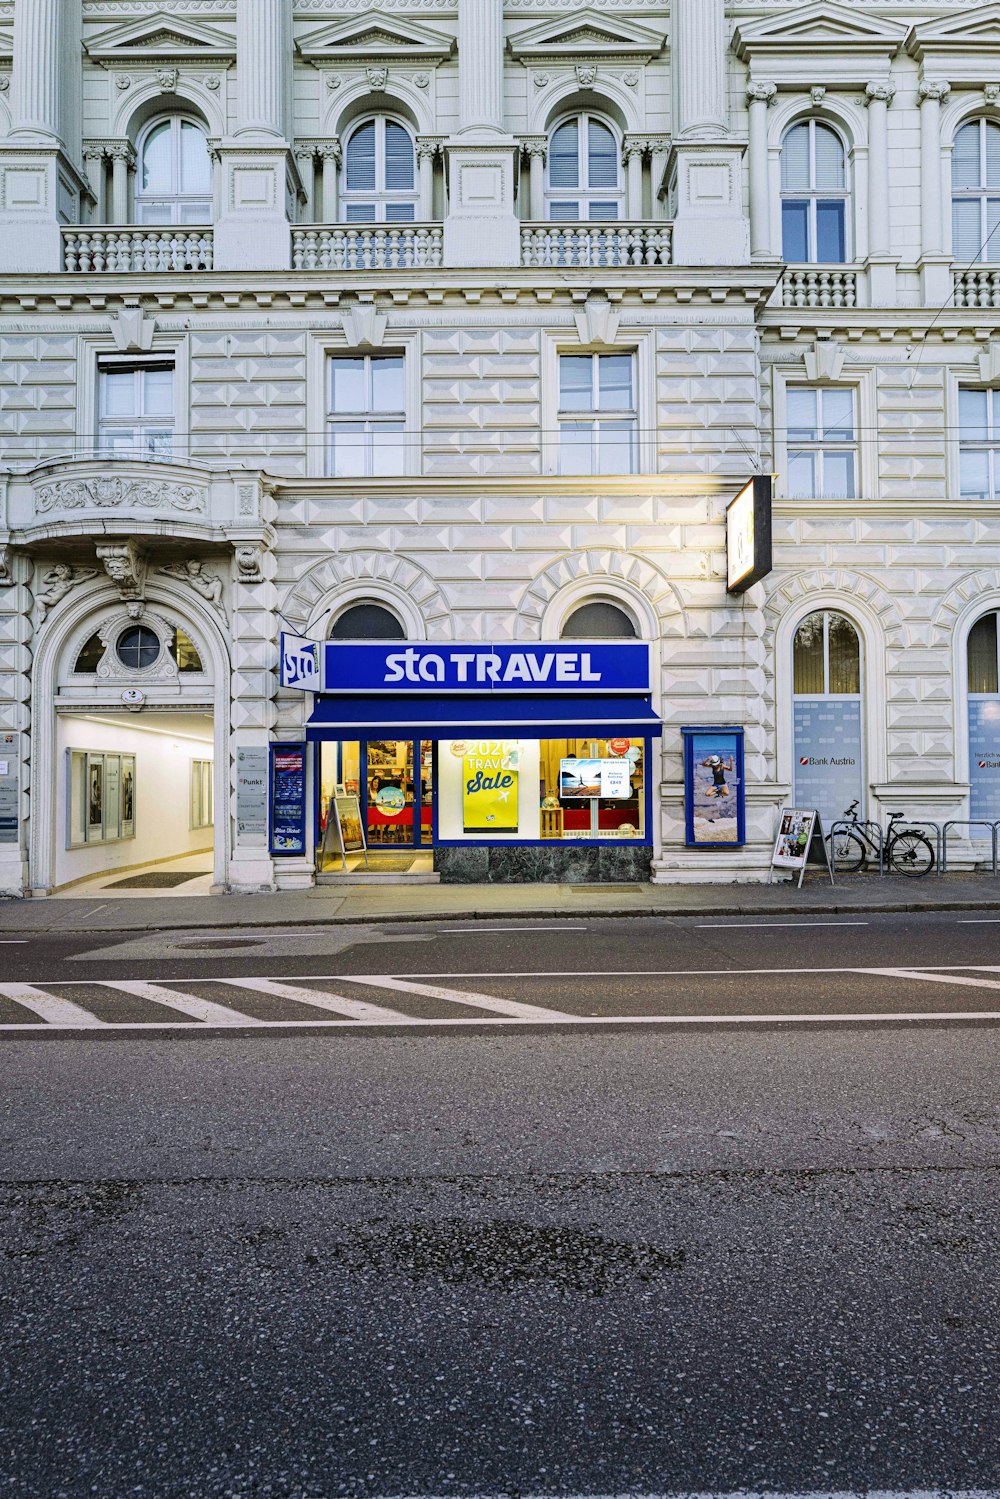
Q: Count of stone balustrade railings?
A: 5